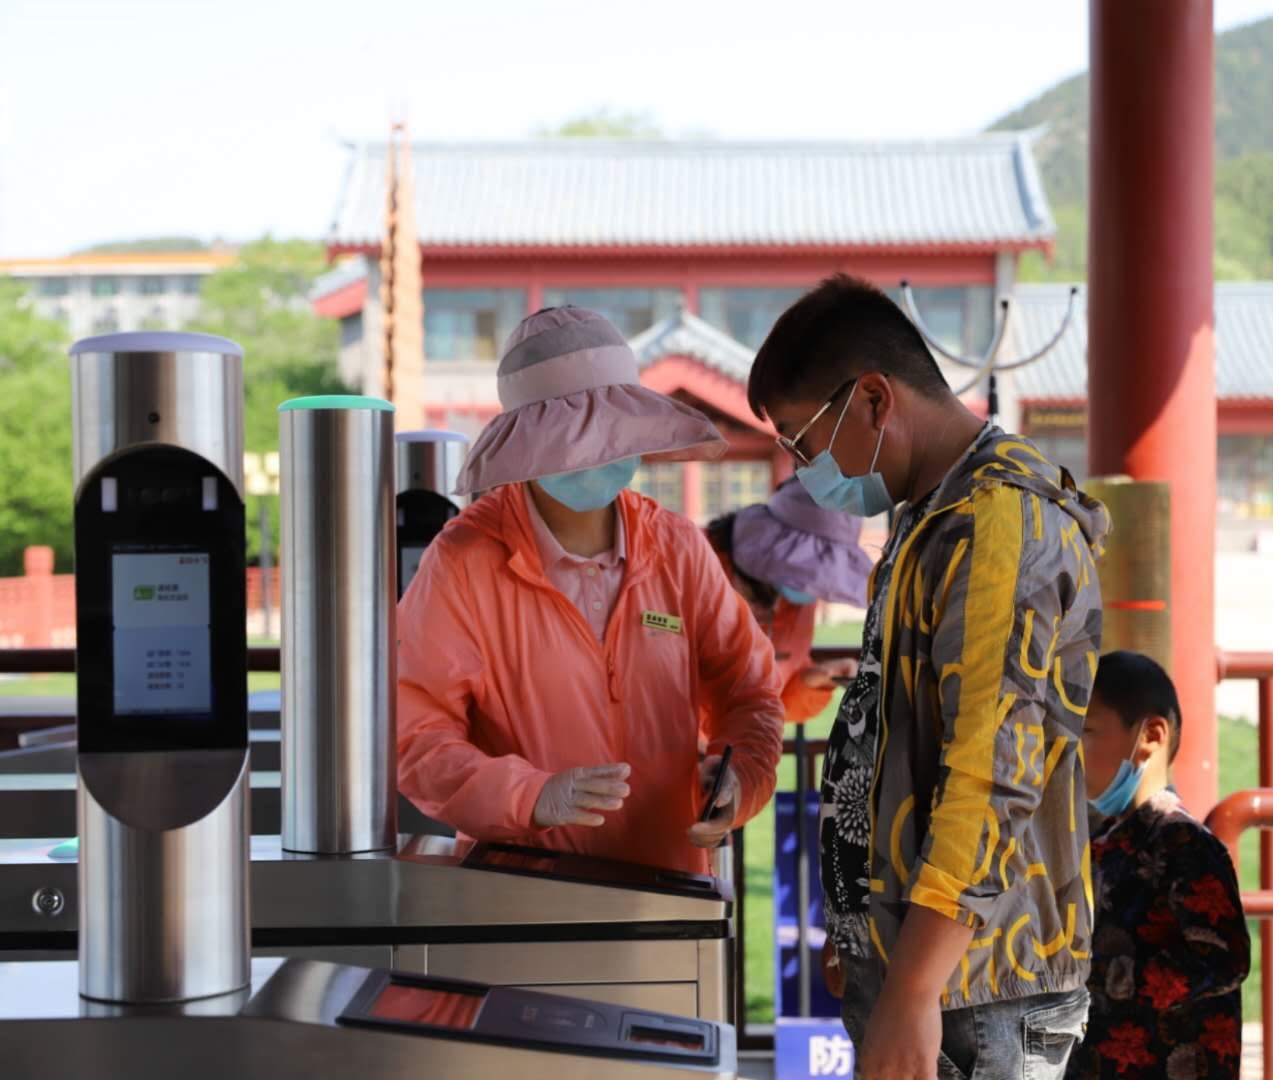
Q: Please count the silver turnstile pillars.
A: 3